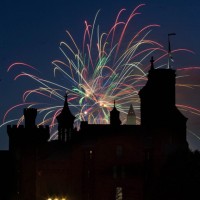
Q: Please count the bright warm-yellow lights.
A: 3